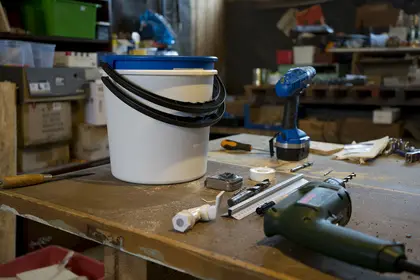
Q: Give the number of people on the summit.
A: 0